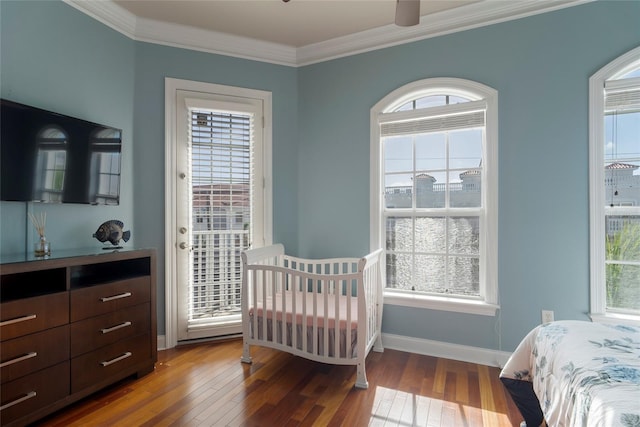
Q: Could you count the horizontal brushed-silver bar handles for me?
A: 6